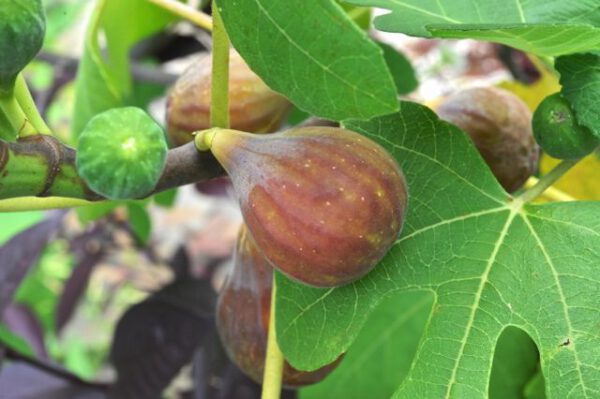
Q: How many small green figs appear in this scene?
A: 3